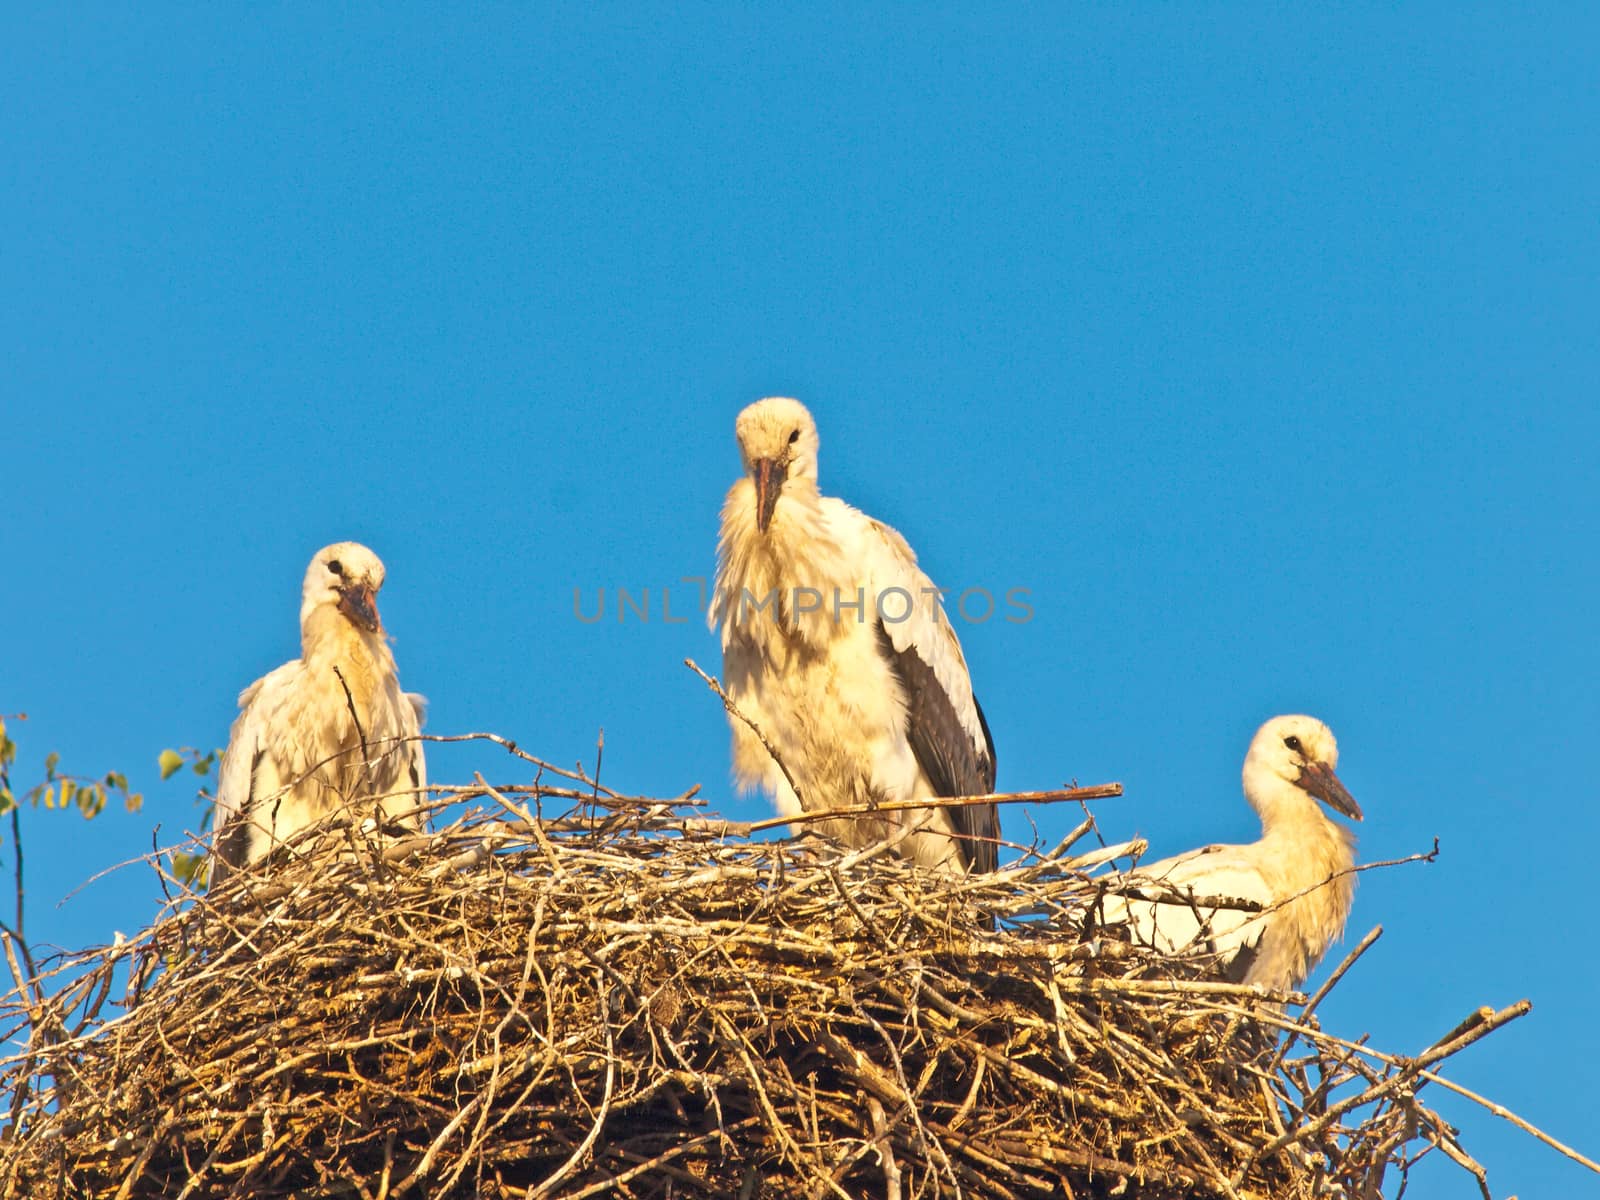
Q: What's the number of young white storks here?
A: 3